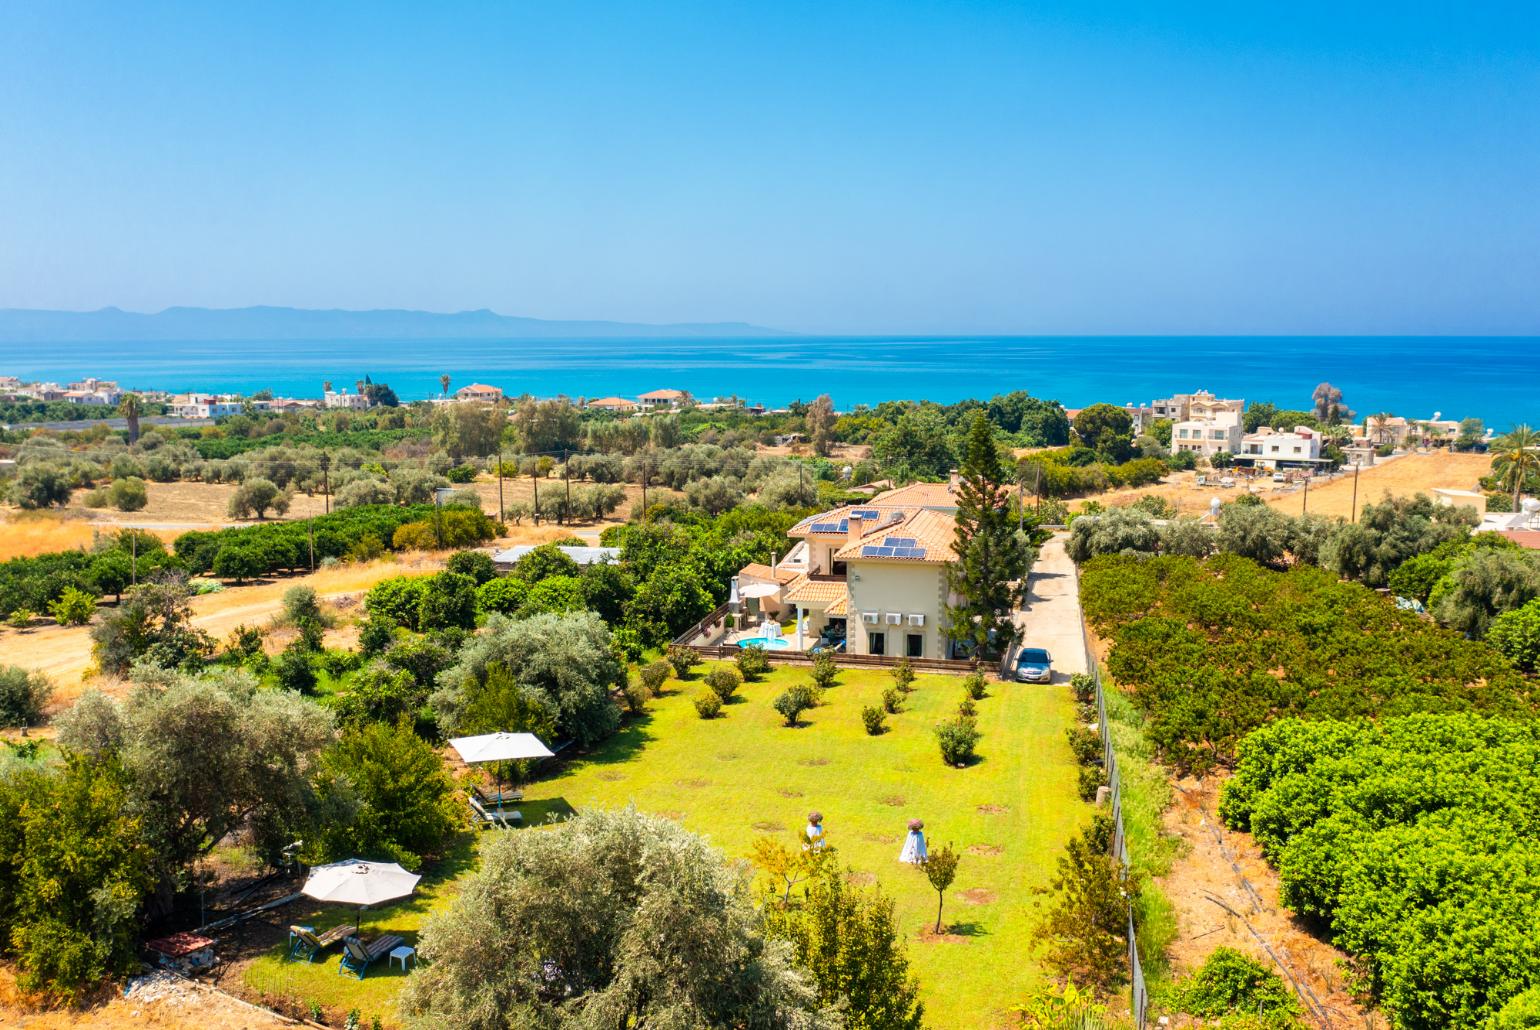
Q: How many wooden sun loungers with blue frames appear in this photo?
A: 2